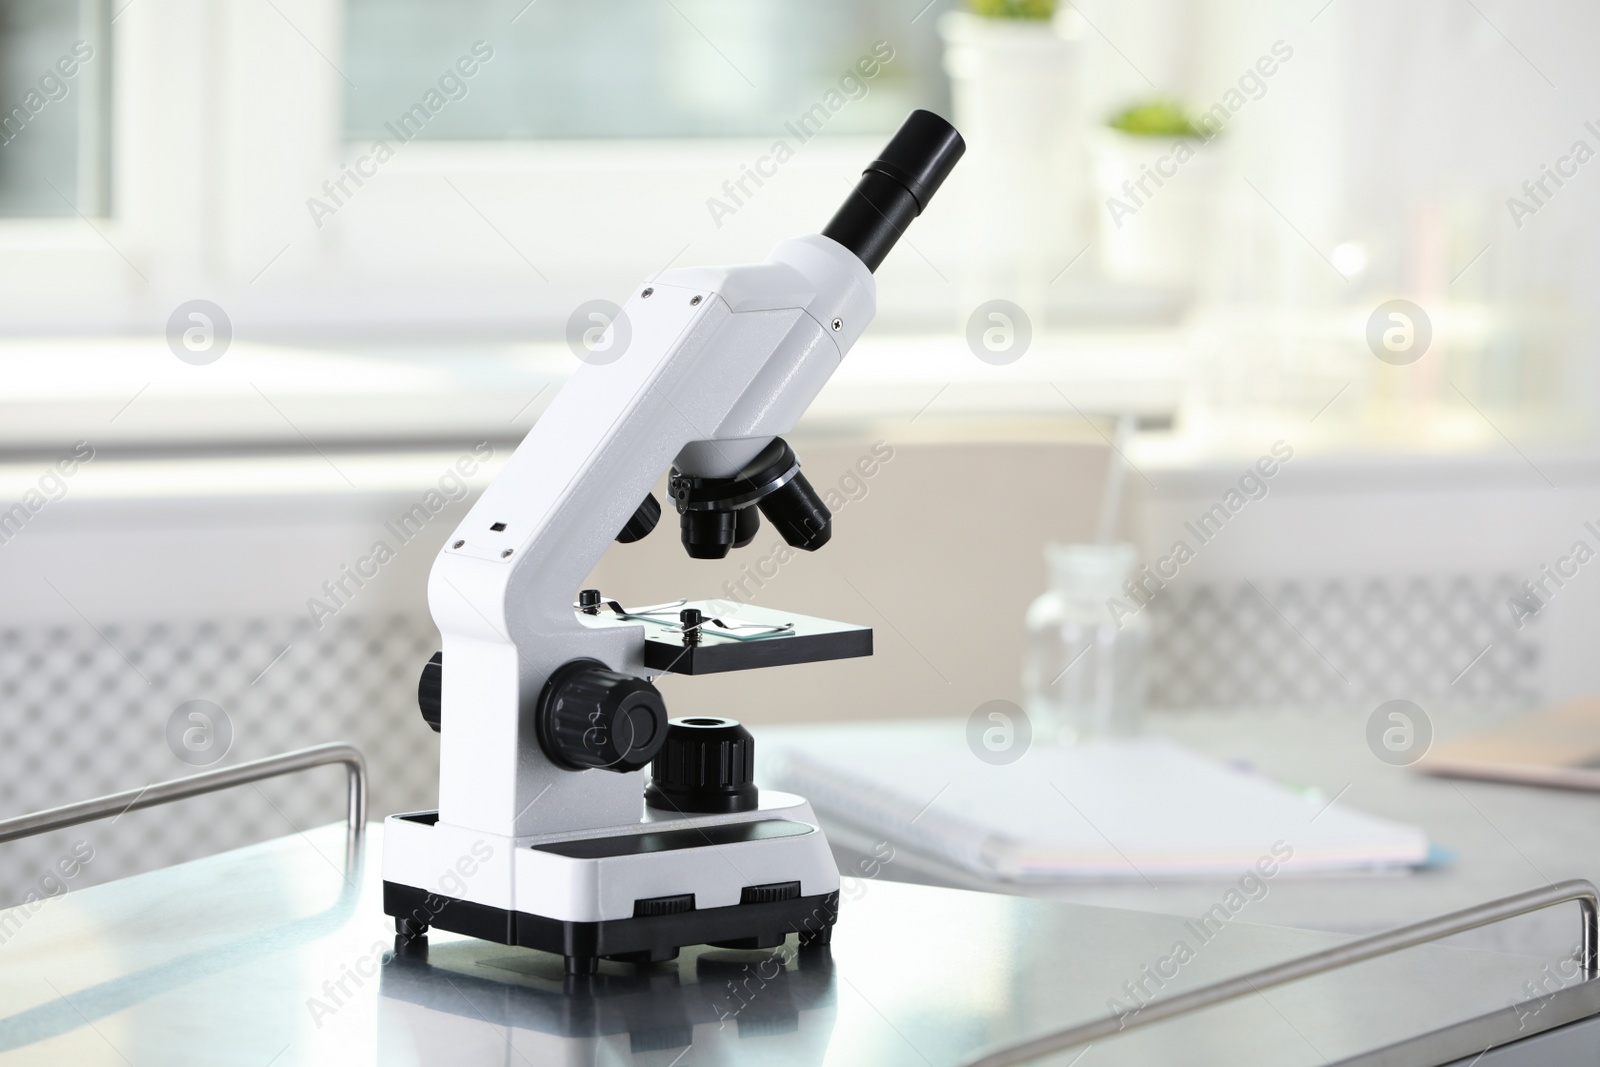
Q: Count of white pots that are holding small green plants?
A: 2